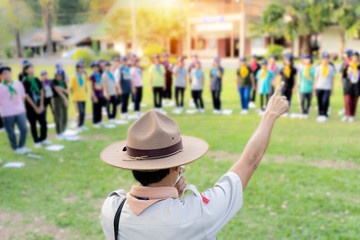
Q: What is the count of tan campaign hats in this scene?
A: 1